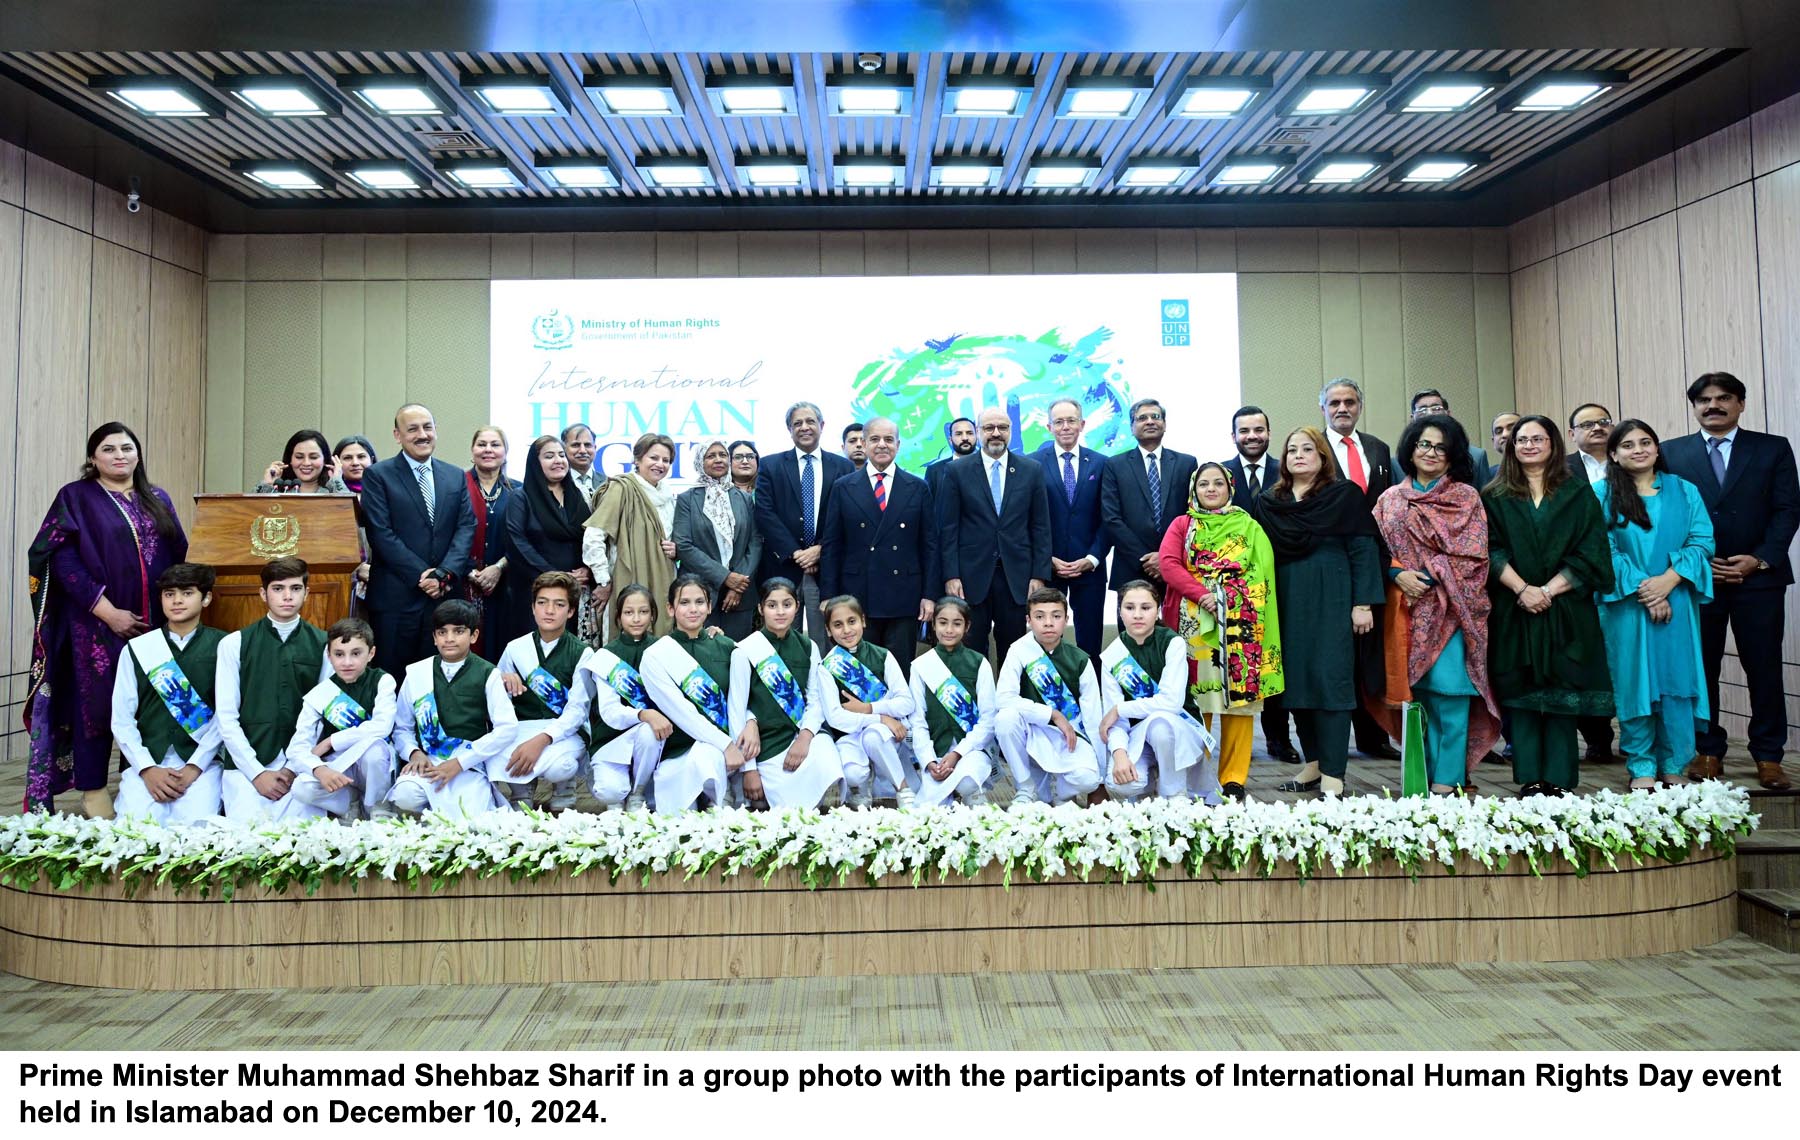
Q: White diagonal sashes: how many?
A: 11